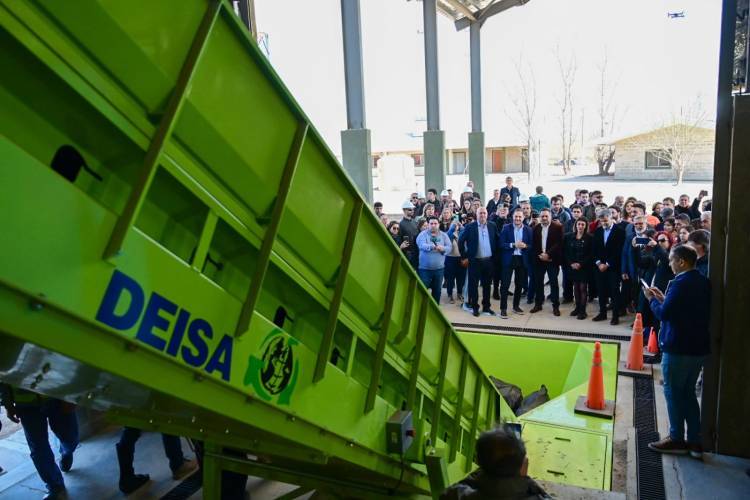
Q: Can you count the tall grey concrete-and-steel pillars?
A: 3